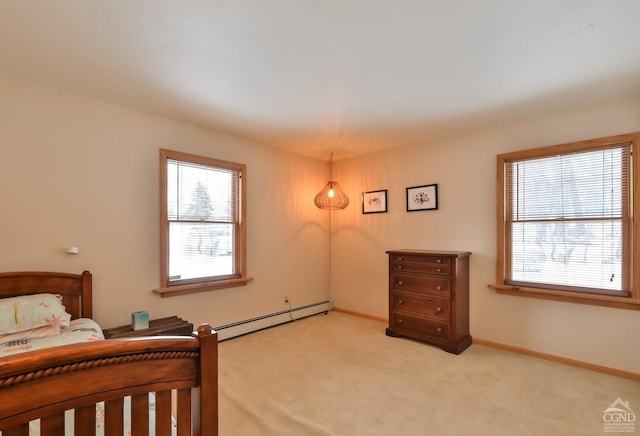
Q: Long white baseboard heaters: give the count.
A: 1